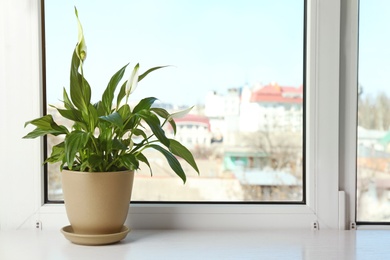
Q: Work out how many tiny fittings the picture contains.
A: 3